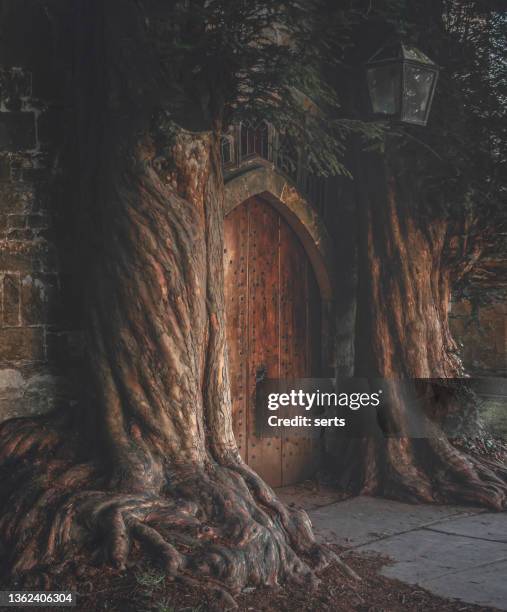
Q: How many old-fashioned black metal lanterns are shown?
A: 1